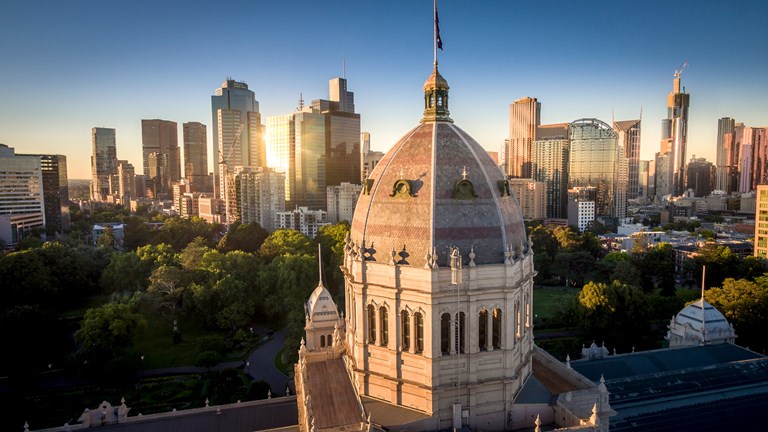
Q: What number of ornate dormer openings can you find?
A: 4